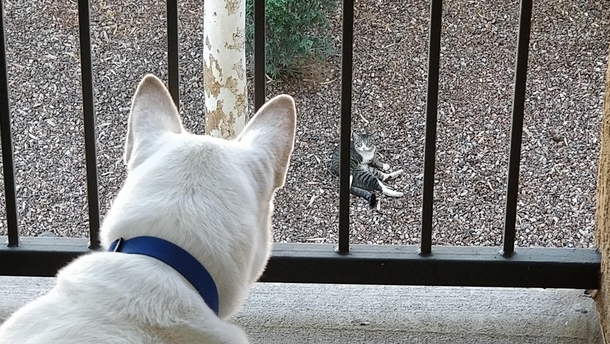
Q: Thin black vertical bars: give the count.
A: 7